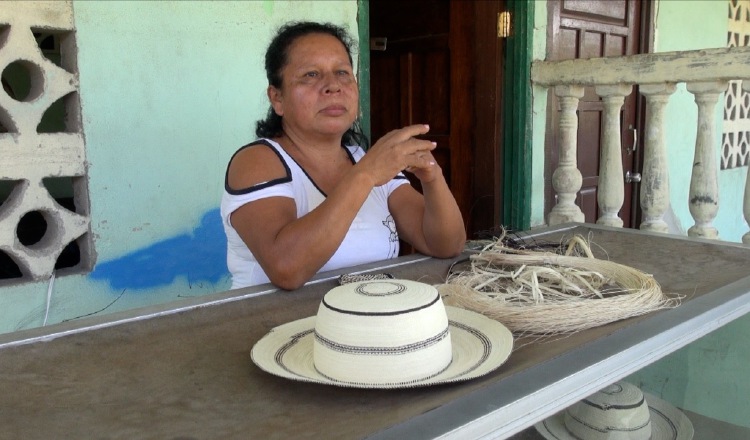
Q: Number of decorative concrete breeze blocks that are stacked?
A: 2